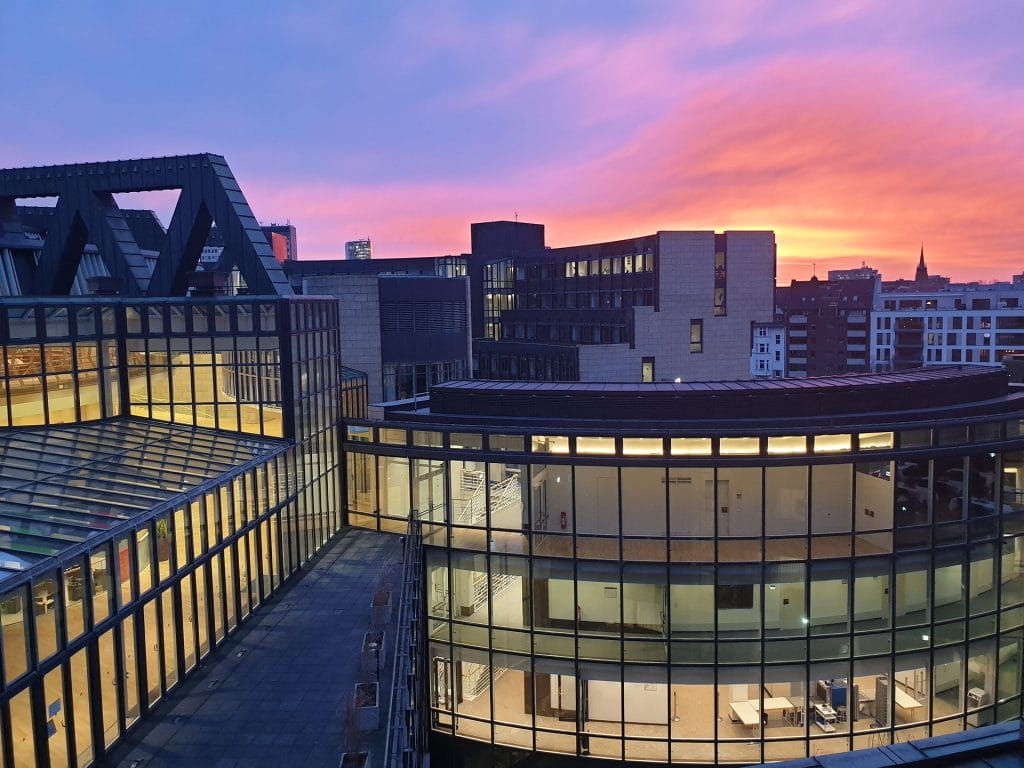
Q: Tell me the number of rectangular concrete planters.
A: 4